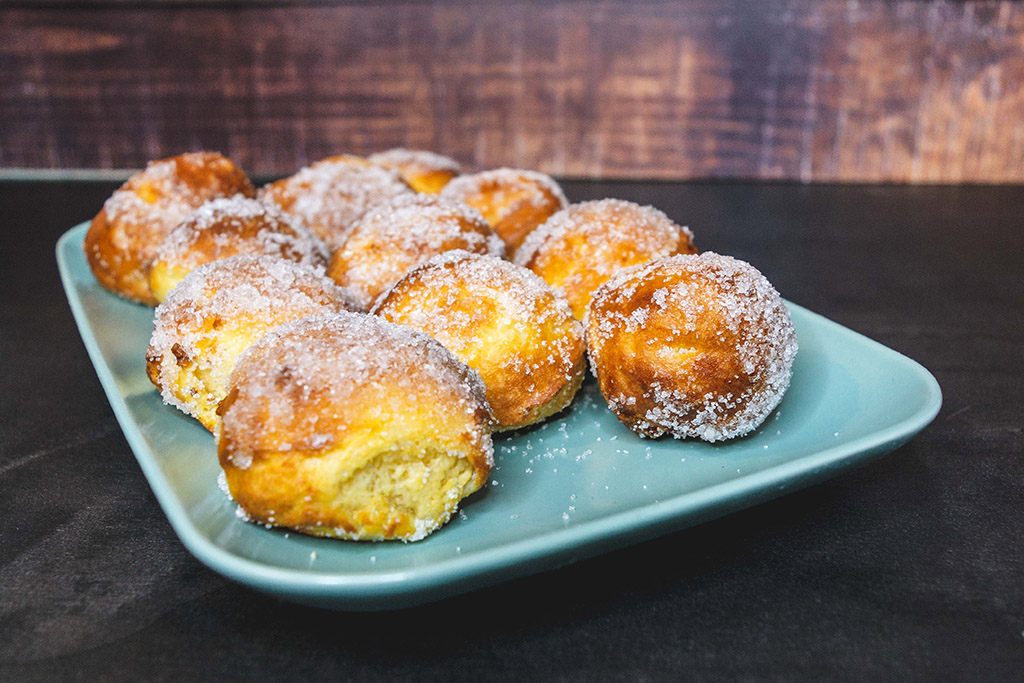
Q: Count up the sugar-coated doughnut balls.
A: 11